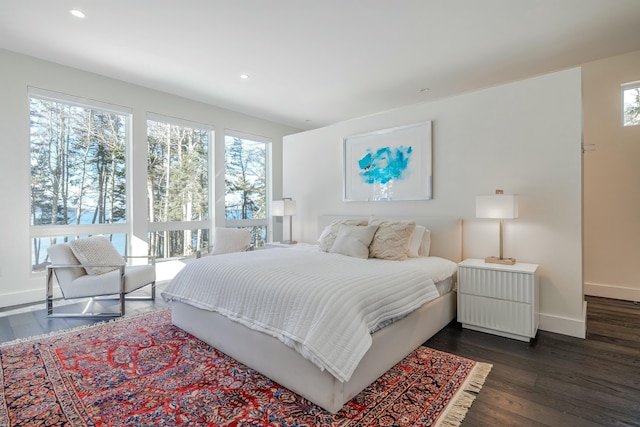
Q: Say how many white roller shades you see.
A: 3